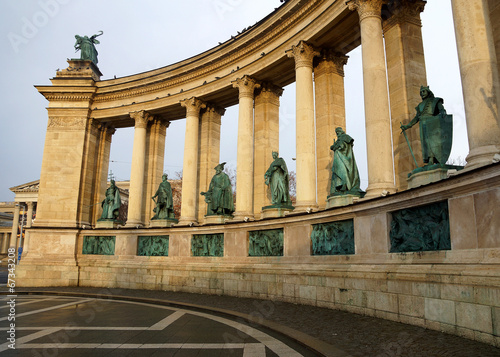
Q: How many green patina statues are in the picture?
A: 7